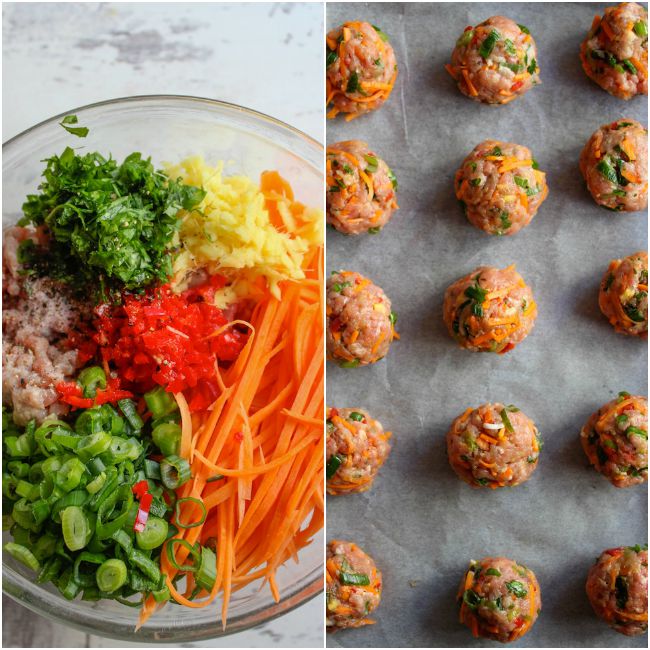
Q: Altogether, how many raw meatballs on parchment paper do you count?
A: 15